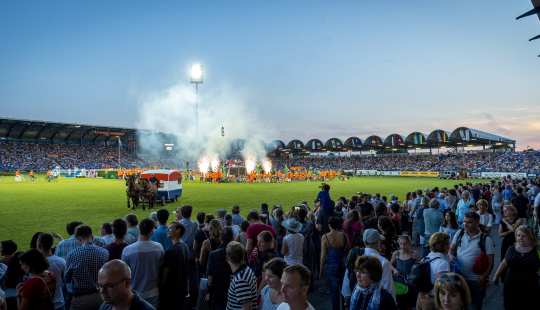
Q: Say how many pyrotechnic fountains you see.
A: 4